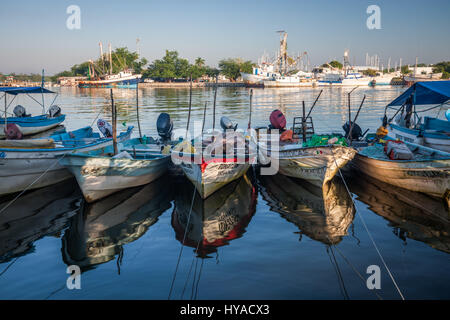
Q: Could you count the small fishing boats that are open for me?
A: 5